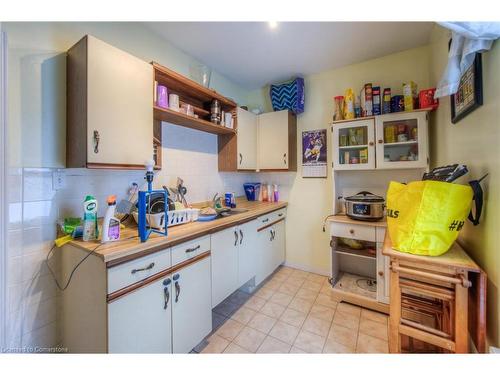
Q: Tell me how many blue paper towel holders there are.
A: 1